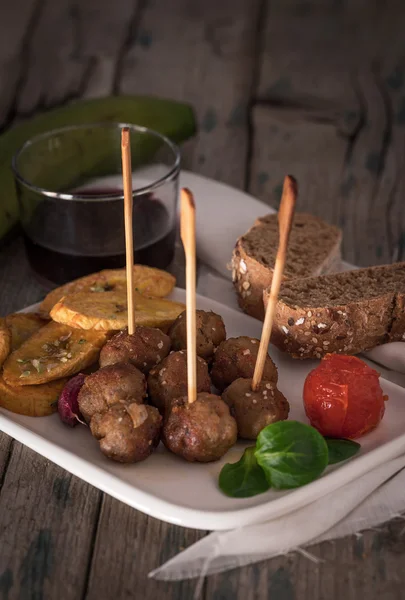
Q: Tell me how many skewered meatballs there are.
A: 3